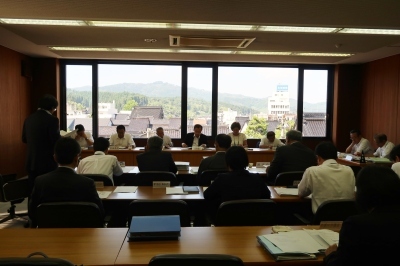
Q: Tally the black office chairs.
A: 11